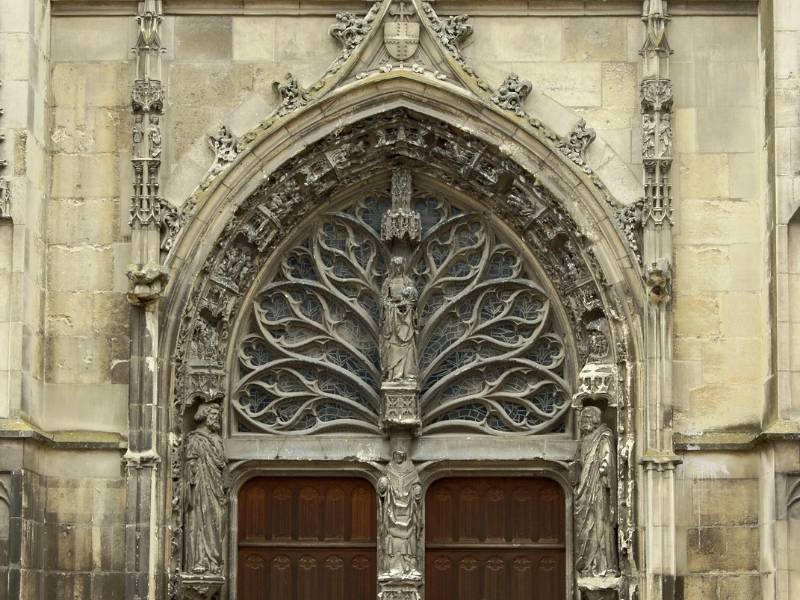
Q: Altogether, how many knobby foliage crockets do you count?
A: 8